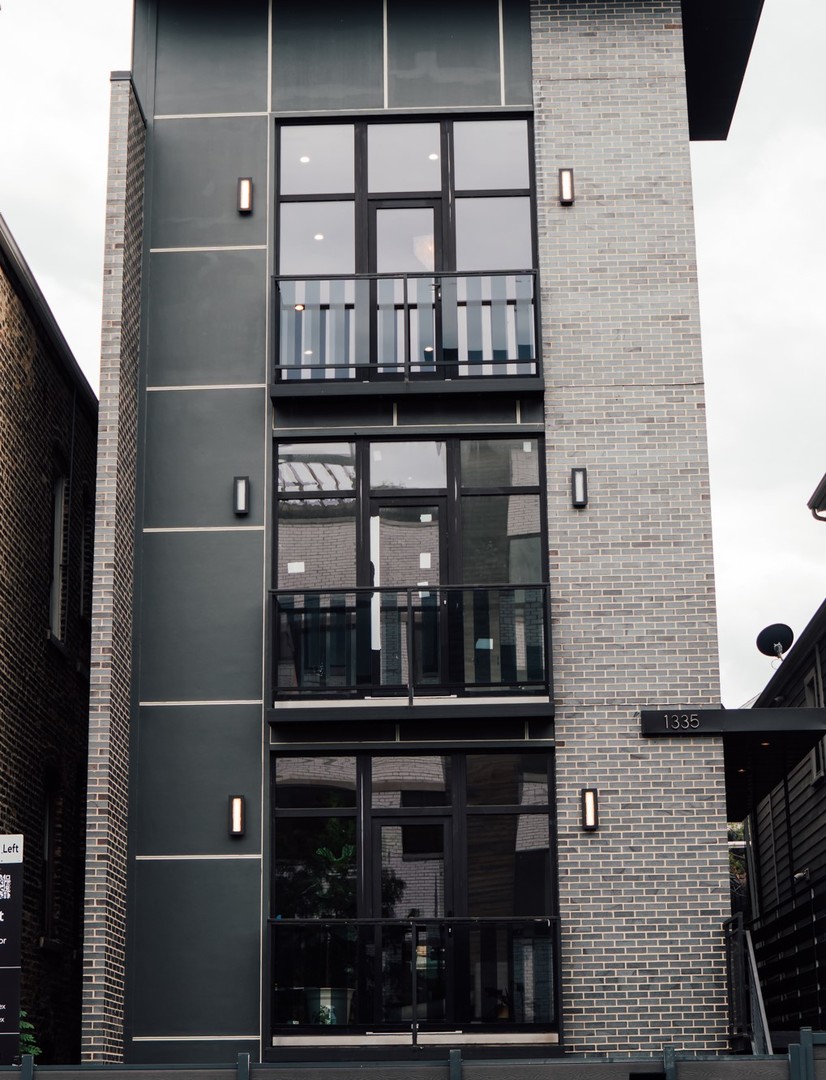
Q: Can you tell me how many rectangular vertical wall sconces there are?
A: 6